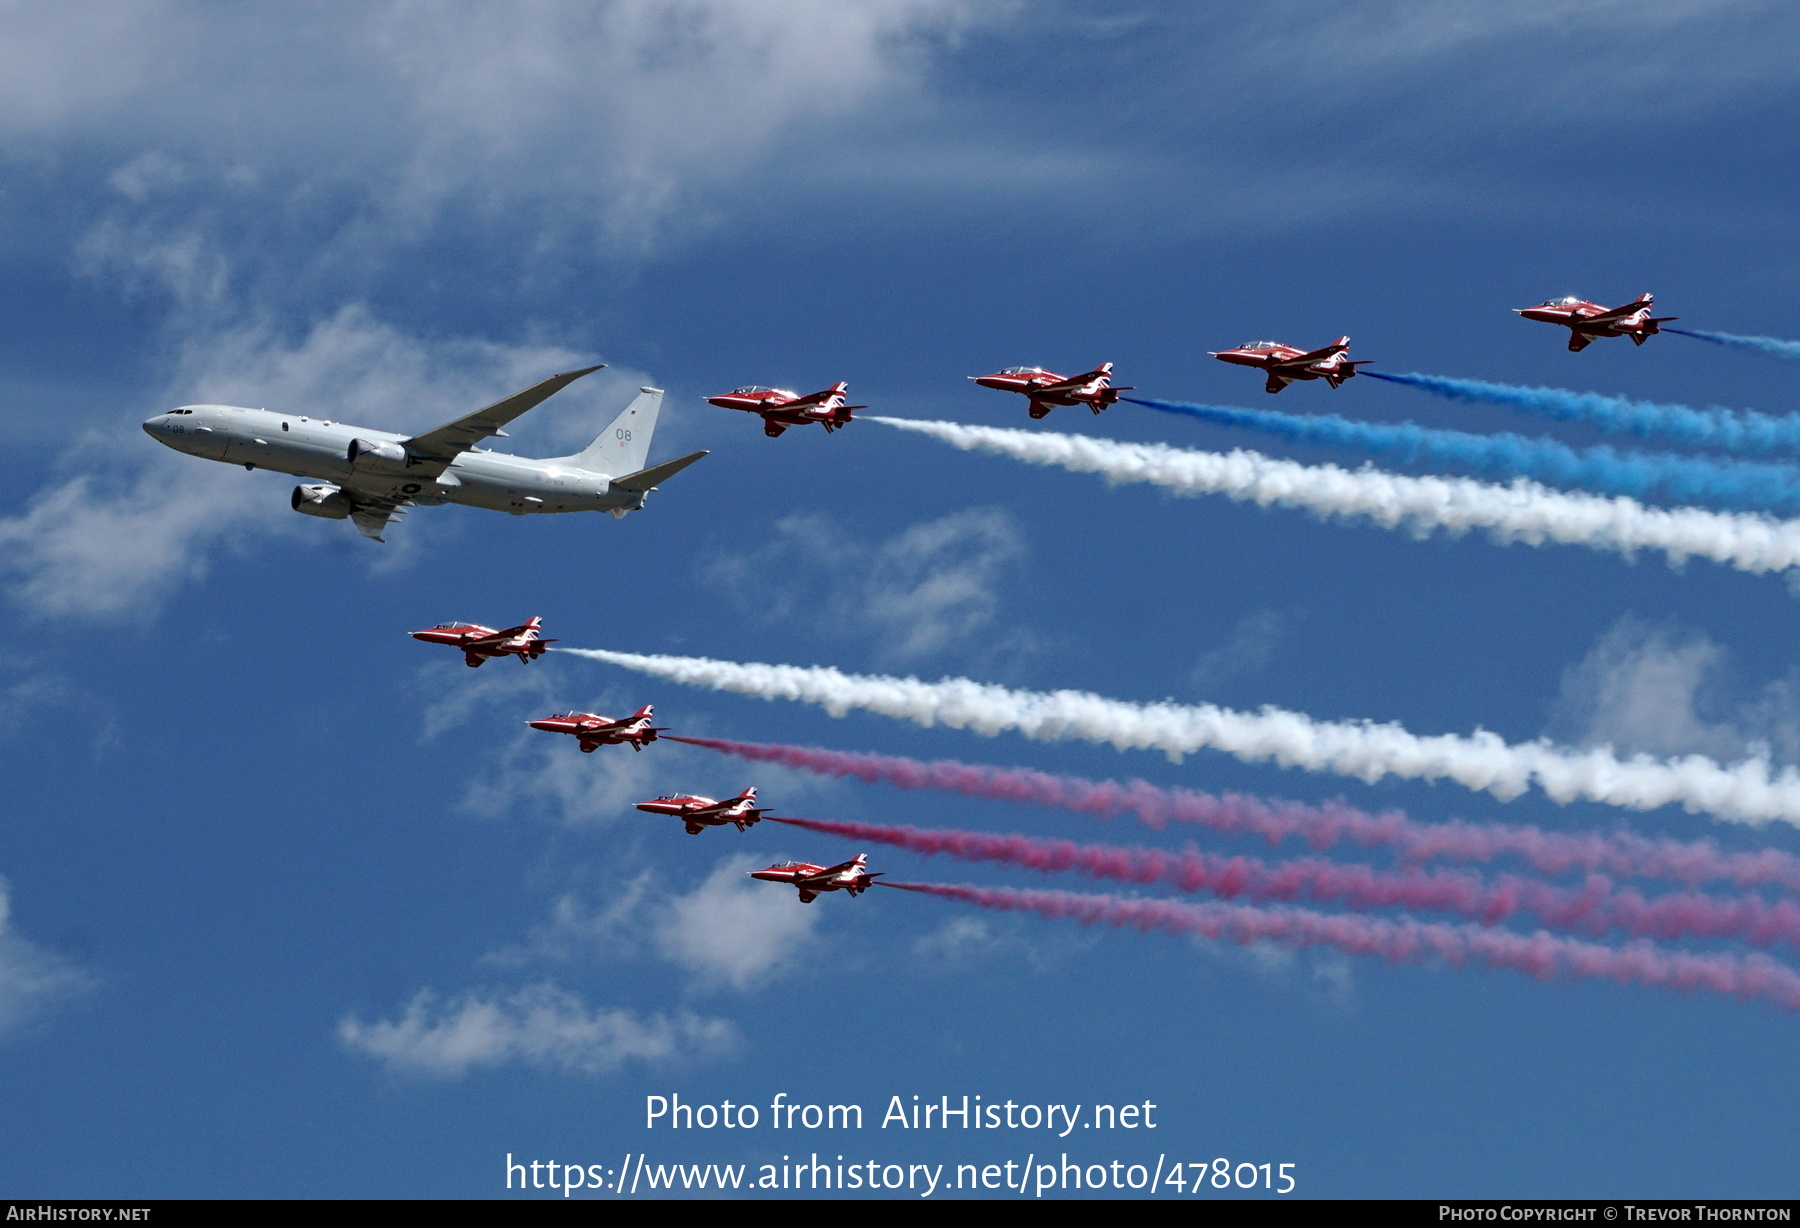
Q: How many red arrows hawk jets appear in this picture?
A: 8